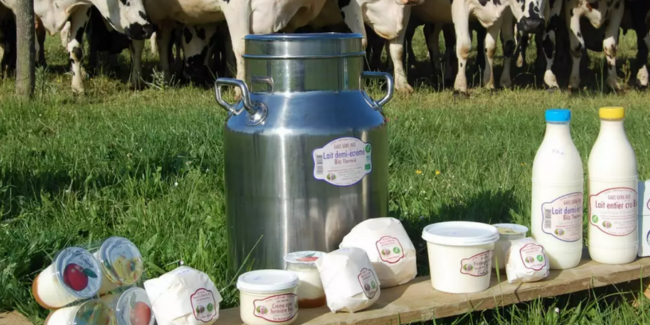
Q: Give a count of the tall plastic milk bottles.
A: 2